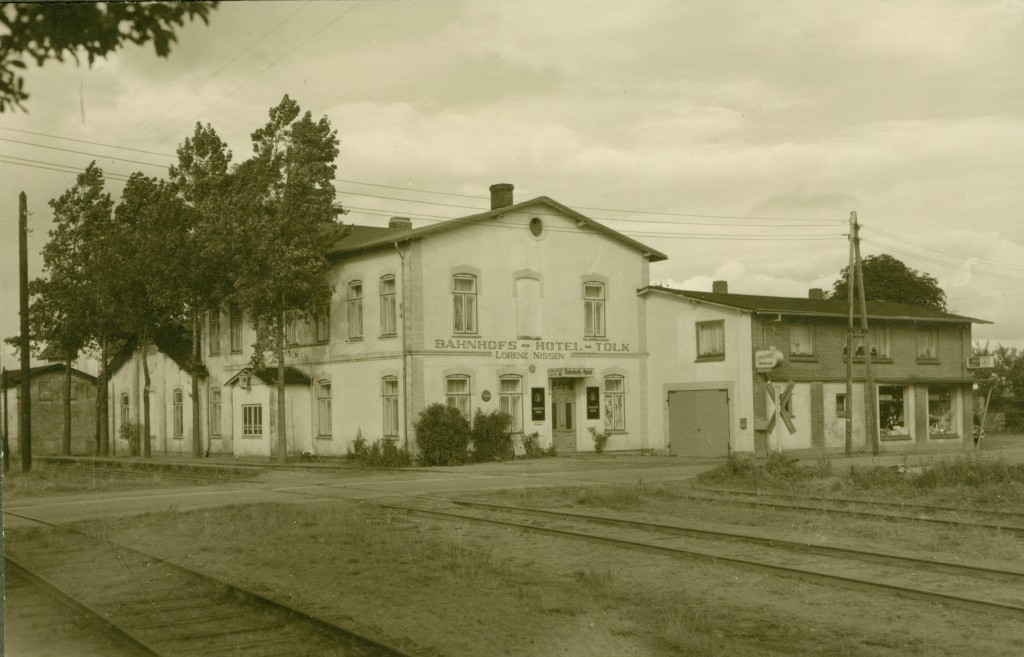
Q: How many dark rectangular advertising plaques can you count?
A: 2